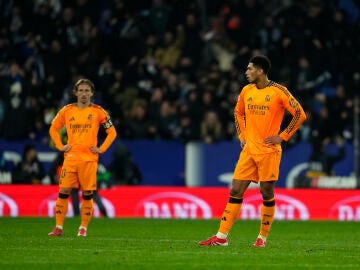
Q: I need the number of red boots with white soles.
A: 4